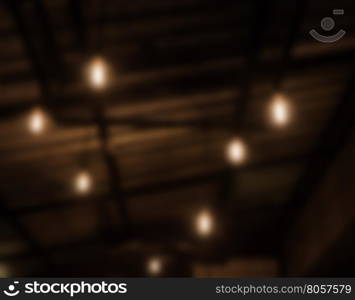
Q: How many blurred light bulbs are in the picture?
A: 7